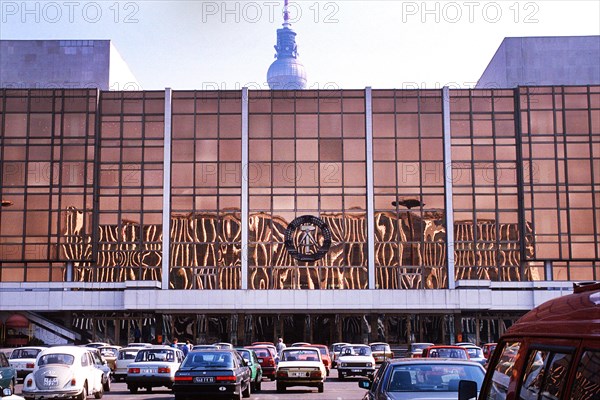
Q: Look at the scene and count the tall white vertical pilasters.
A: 4